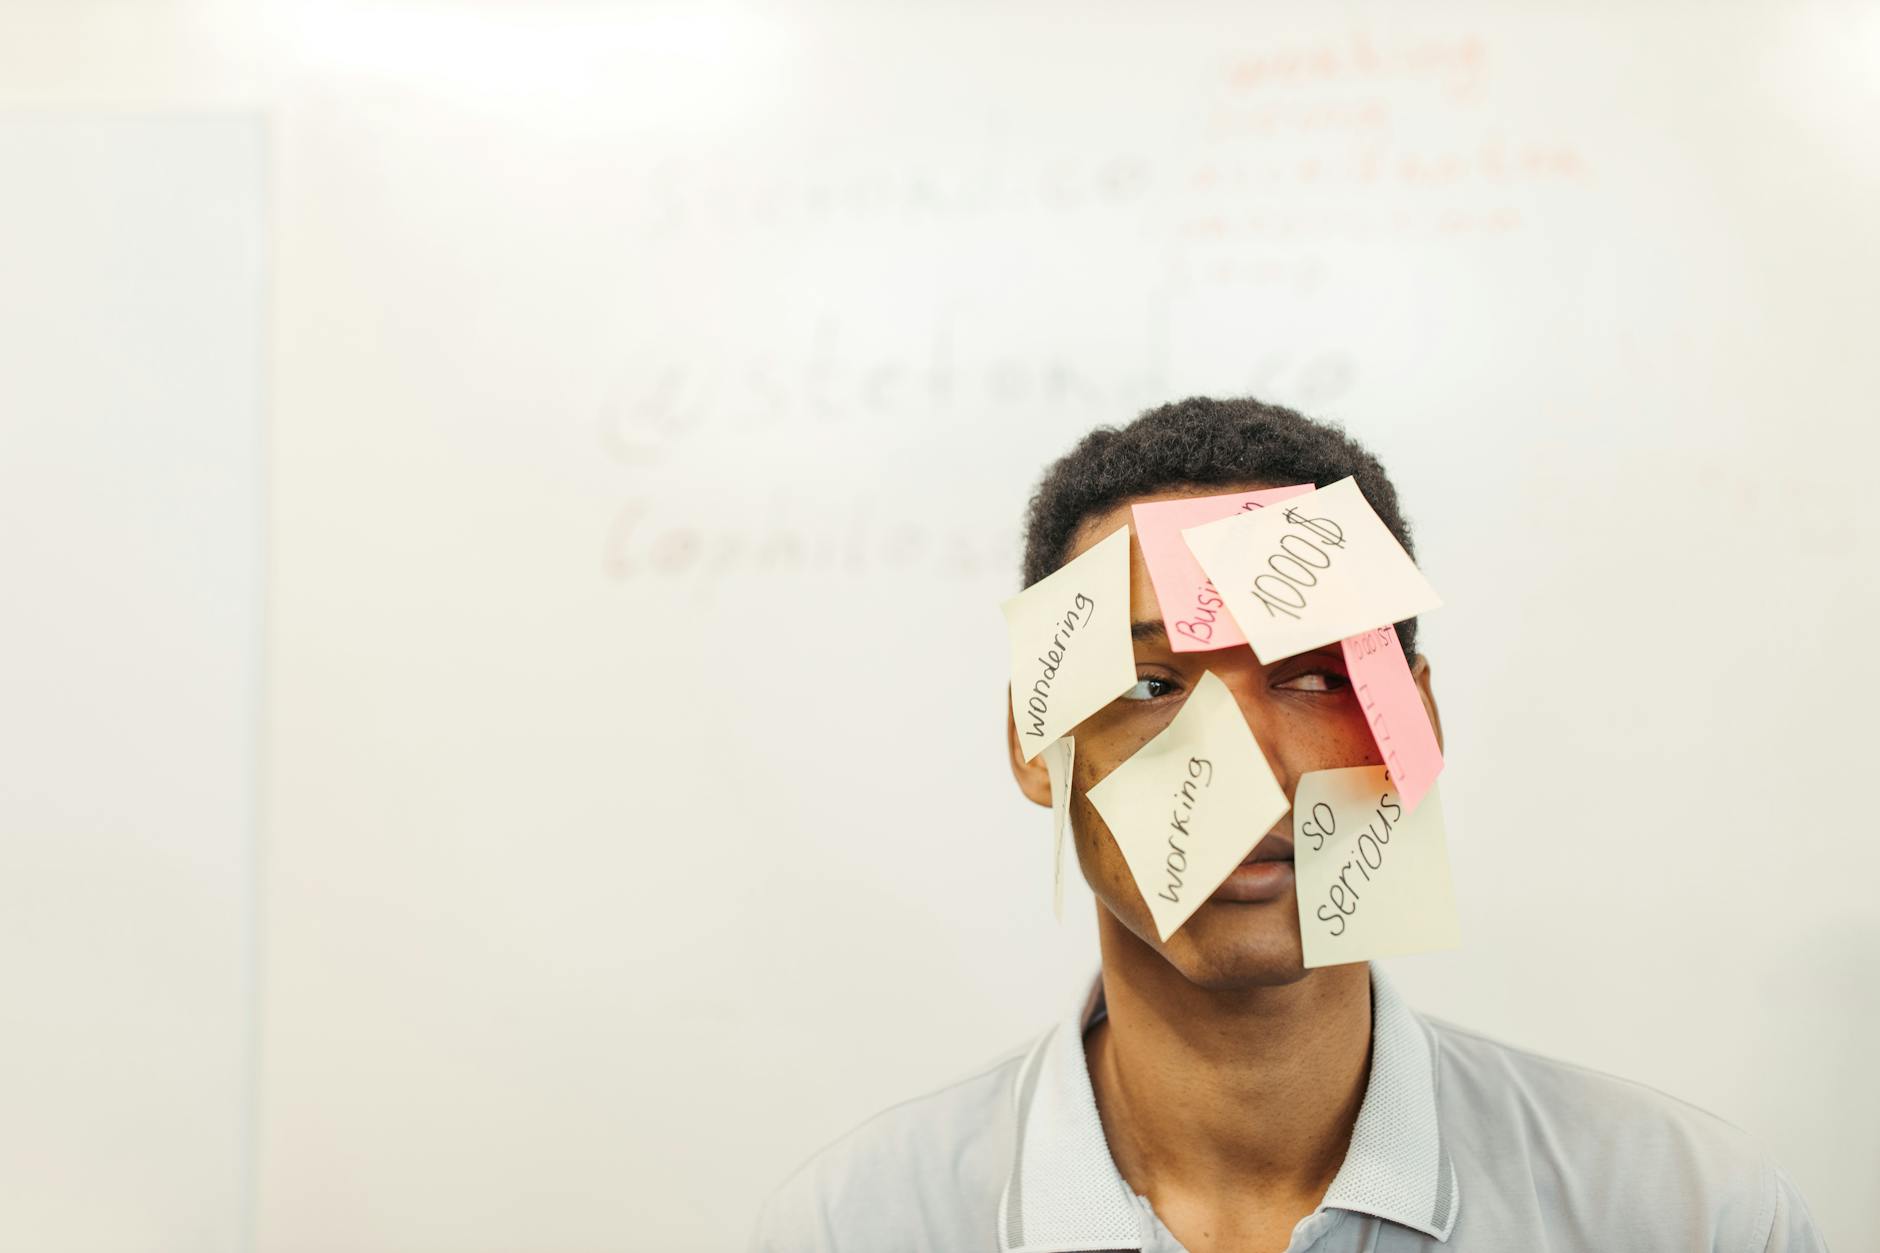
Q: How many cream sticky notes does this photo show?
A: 5